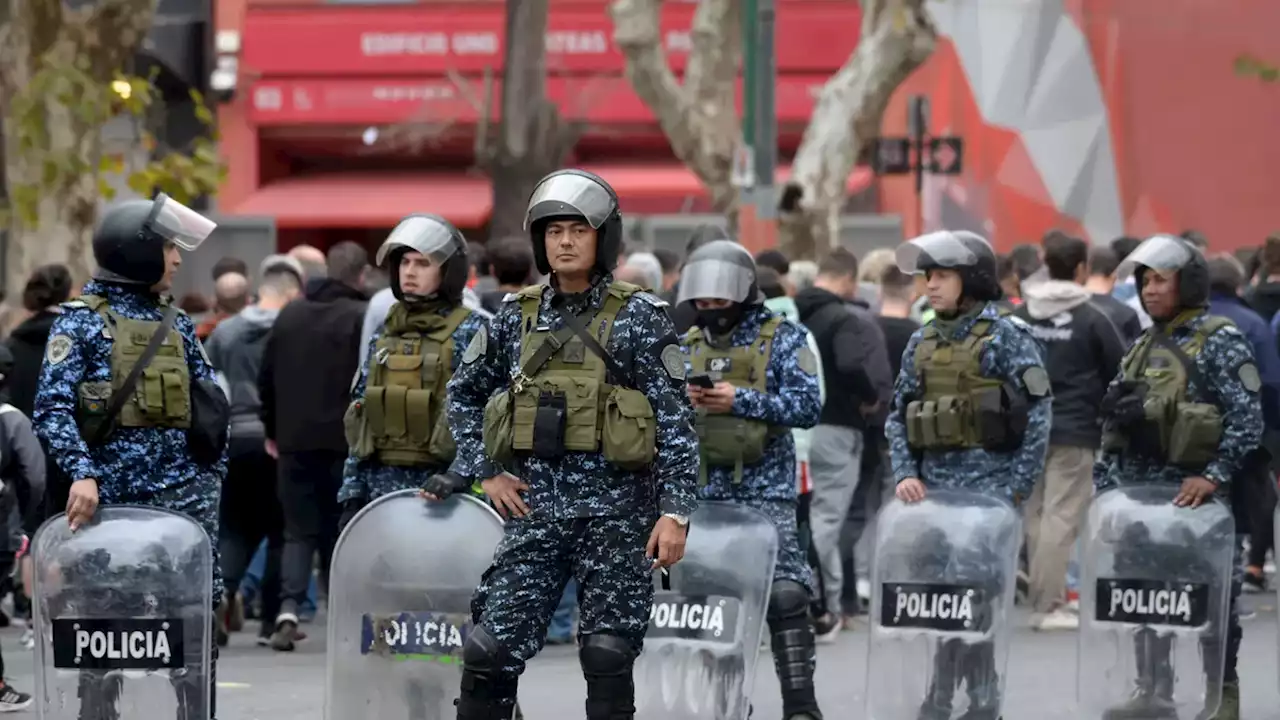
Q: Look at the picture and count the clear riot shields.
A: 5